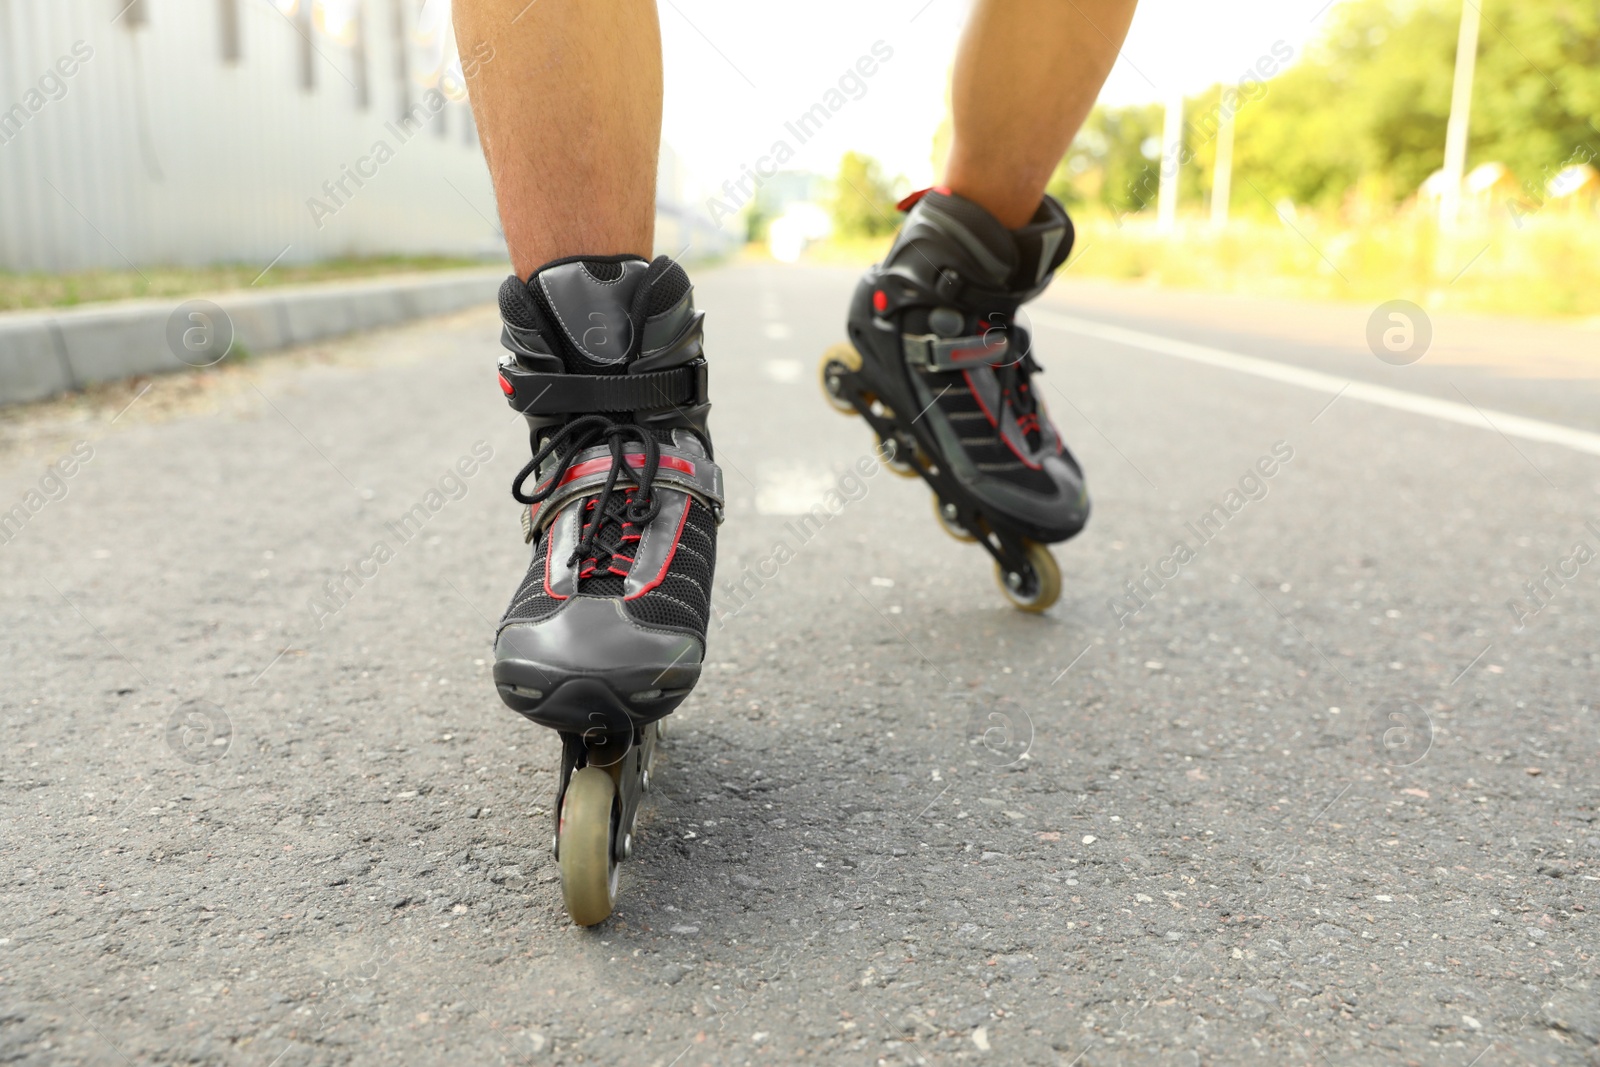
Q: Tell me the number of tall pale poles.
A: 3